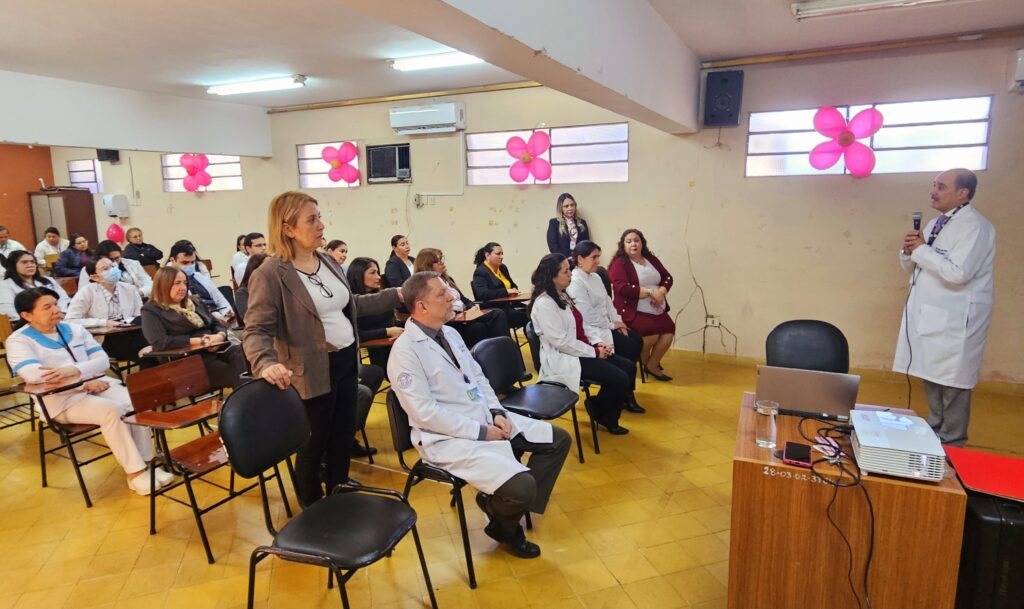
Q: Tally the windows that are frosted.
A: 5